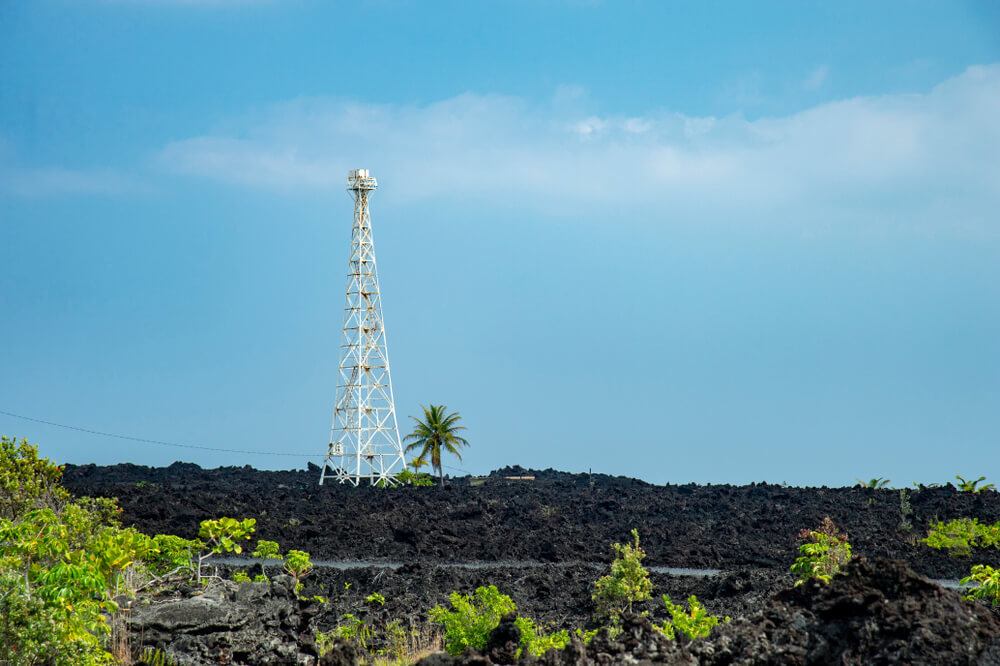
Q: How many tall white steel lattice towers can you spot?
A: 1